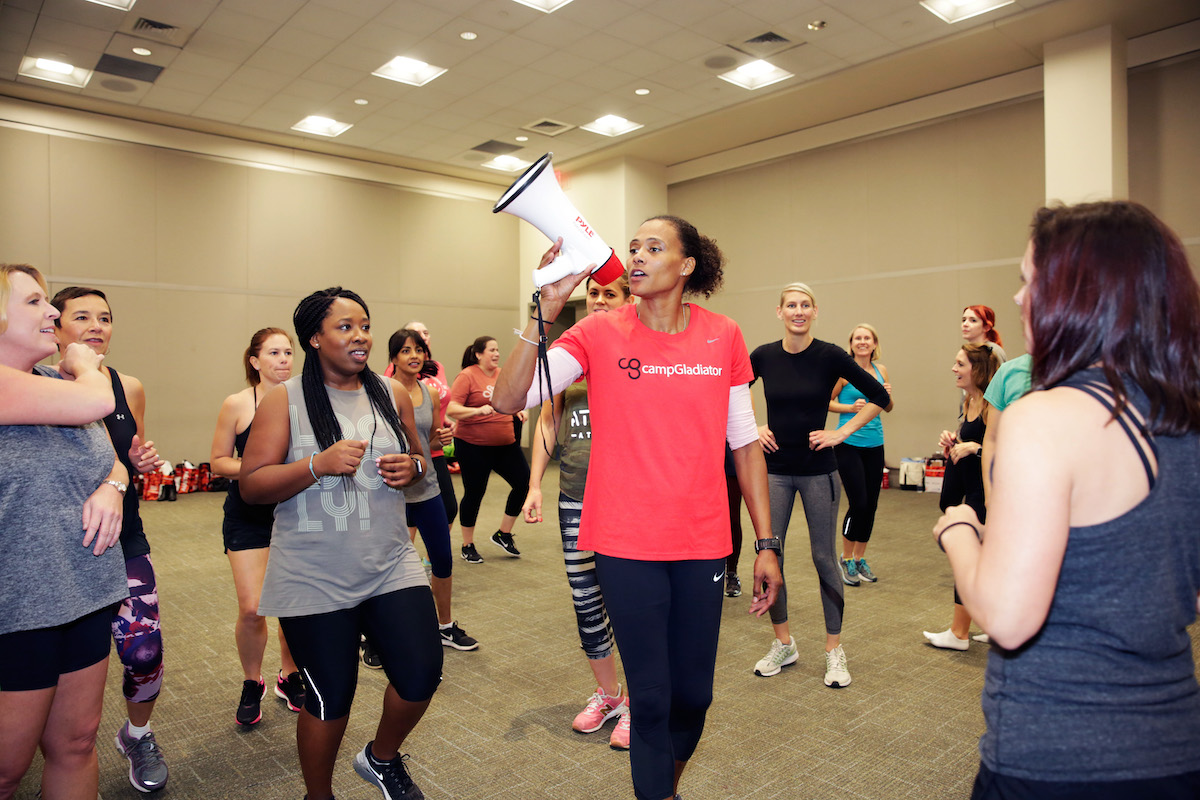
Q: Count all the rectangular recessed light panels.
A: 9